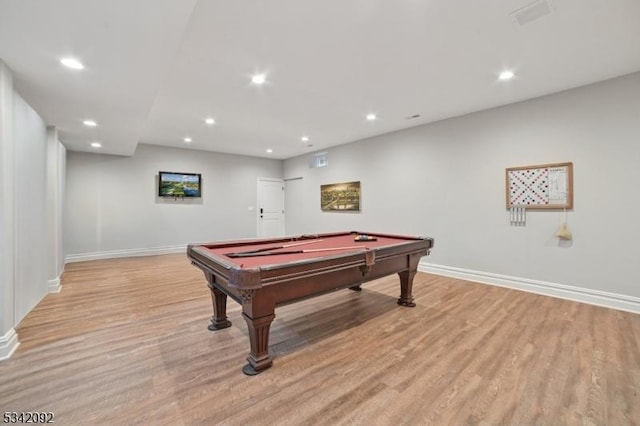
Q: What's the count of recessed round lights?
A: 10